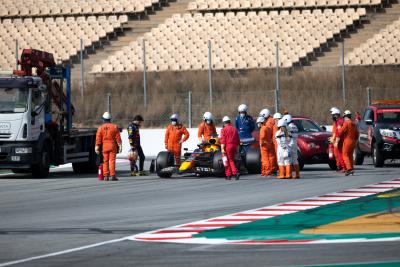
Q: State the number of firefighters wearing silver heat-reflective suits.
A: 2